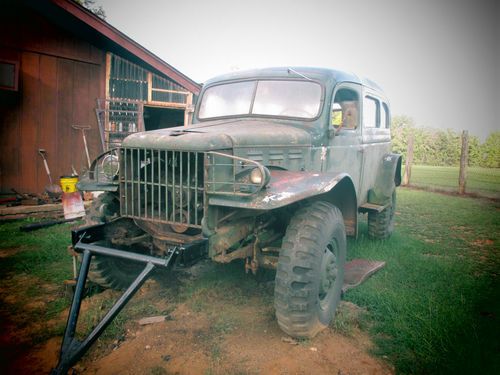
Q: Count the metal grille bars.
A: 11